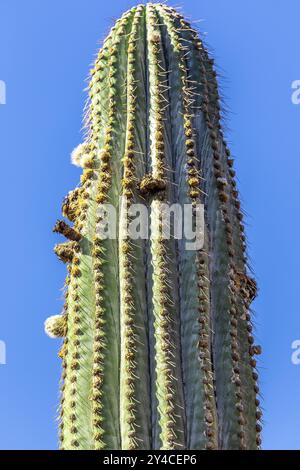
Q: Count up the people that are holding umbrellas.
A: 0